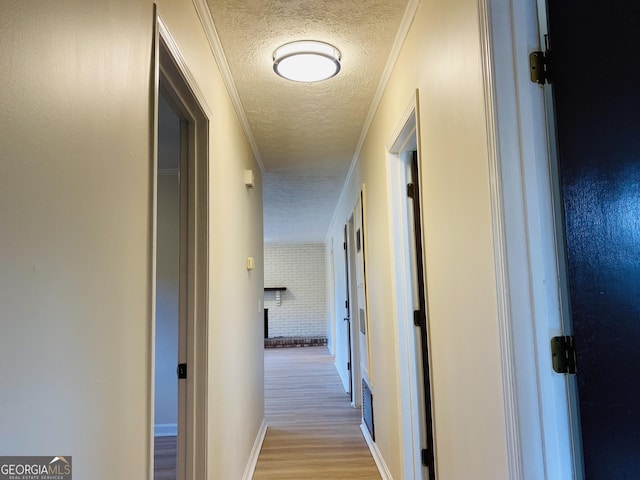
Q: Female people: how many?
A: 0